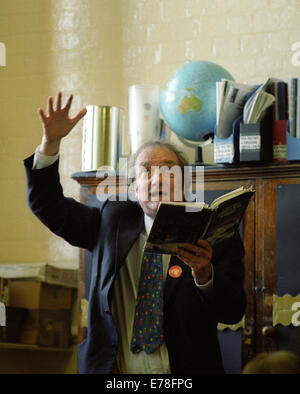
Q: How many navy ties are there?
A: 1